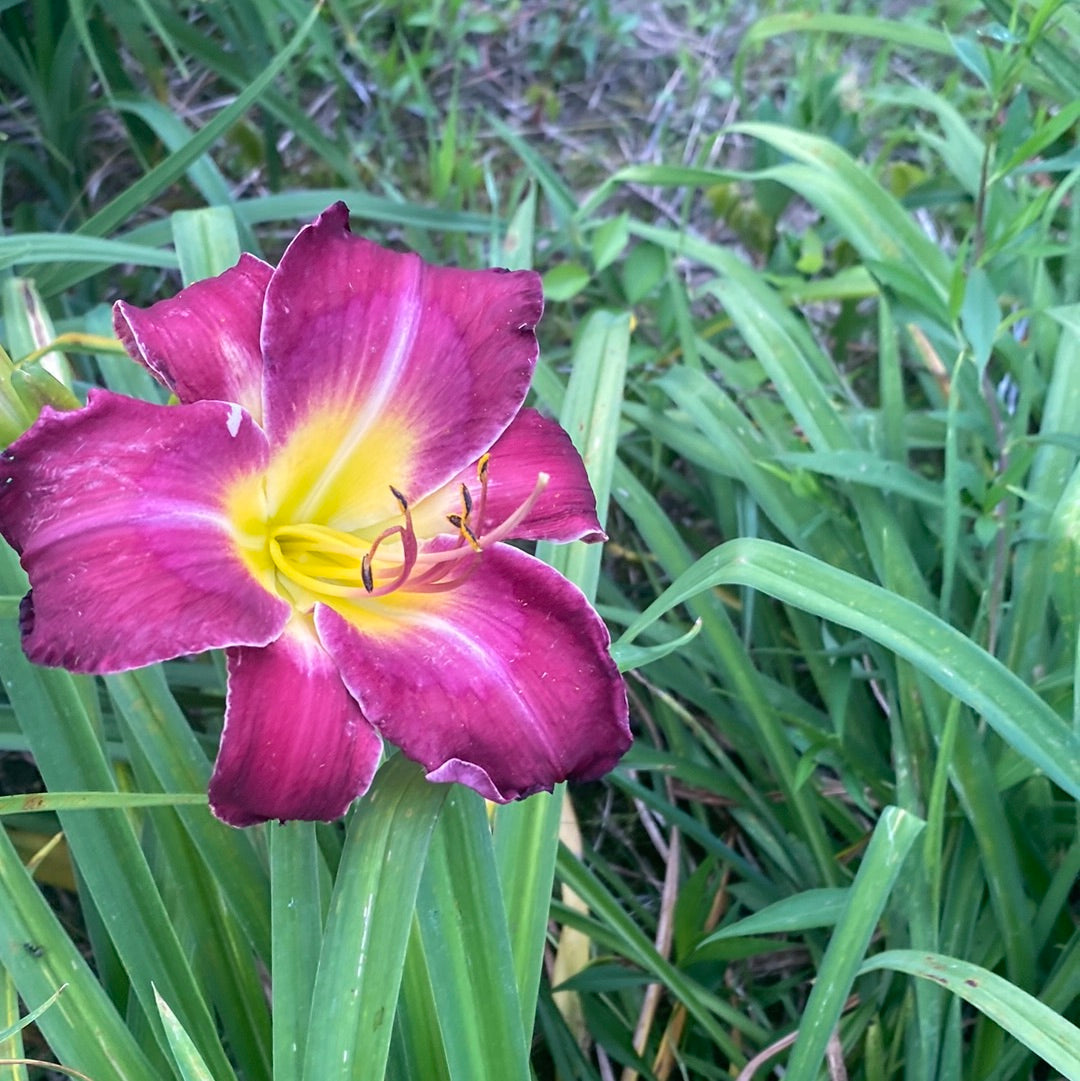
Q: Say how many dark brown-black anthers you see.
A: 6